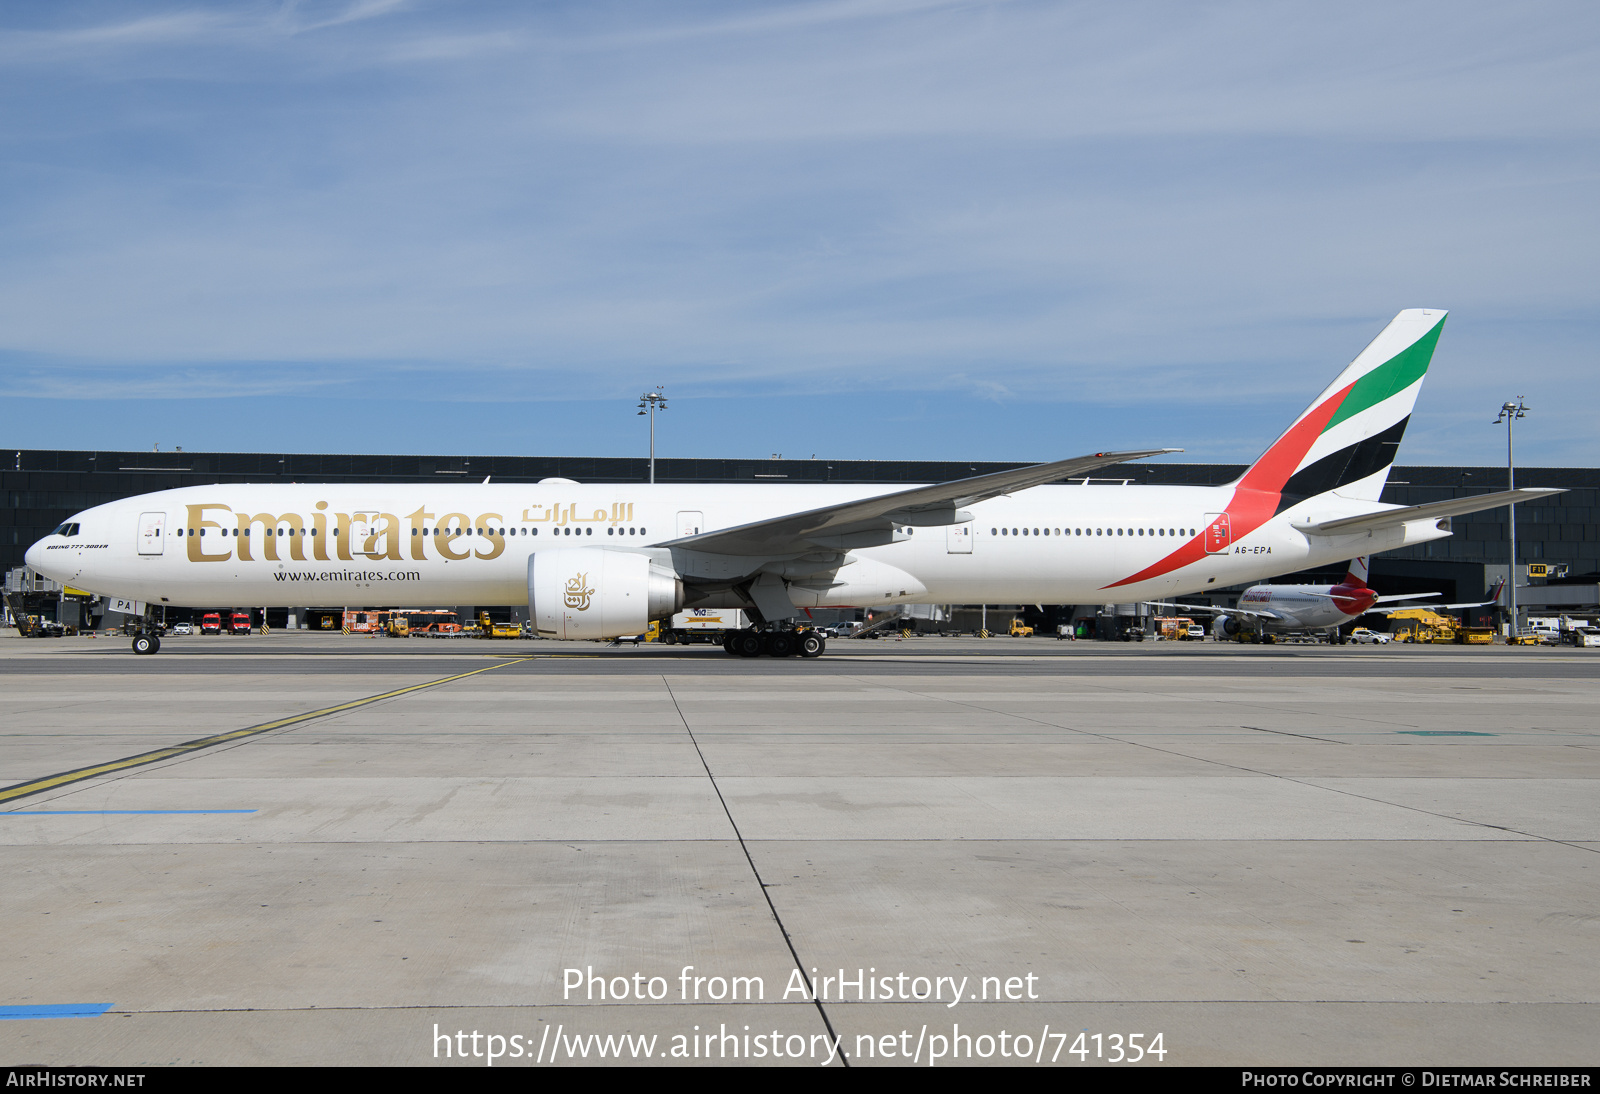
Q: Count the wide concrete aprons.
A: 1